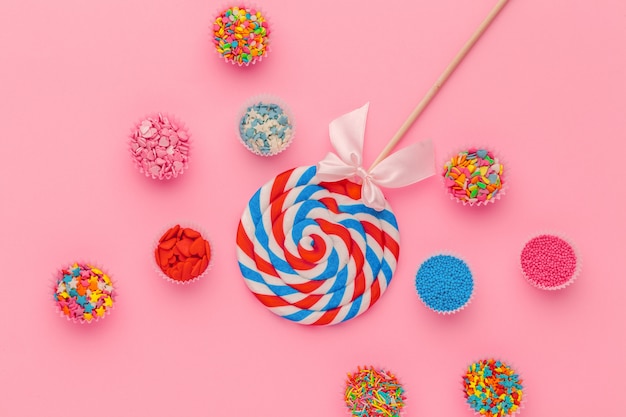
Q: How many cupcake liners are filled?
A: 10